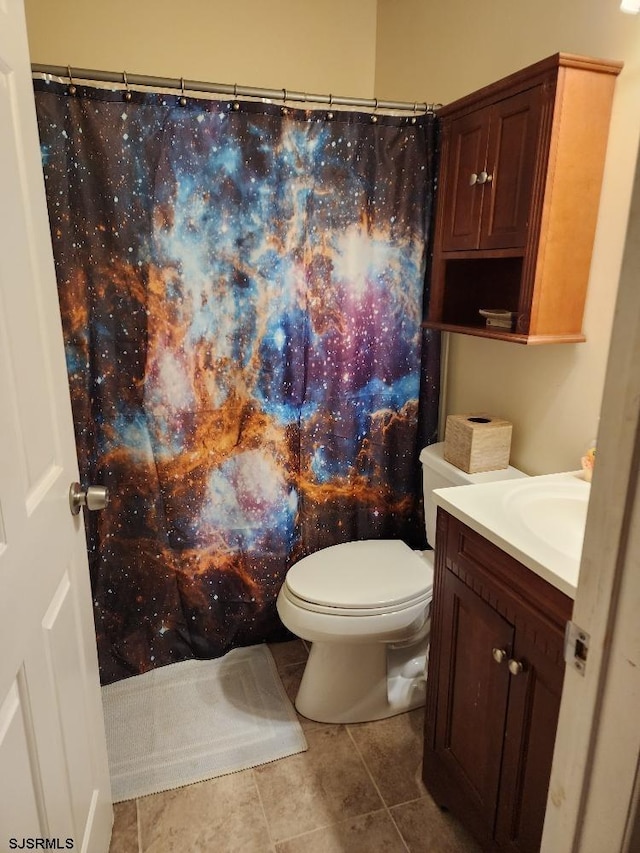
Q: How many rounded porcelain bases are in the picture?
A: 1